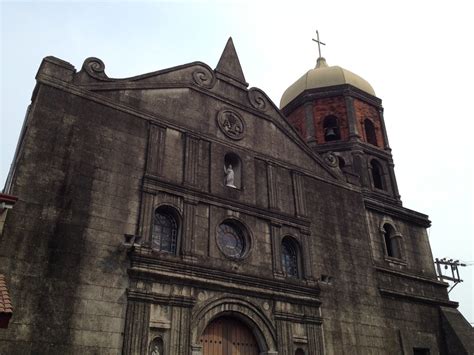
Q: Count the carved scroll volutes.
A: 4